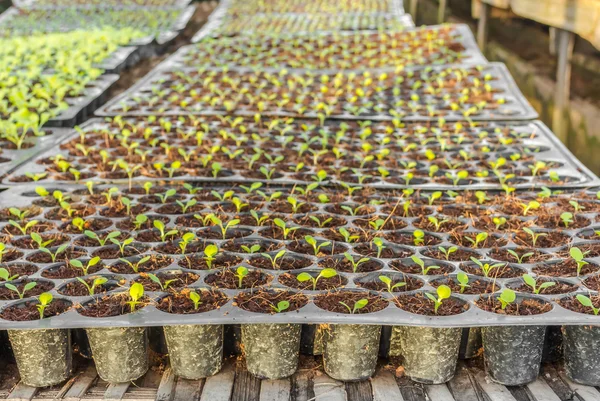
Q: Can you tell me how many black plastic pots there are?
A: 8